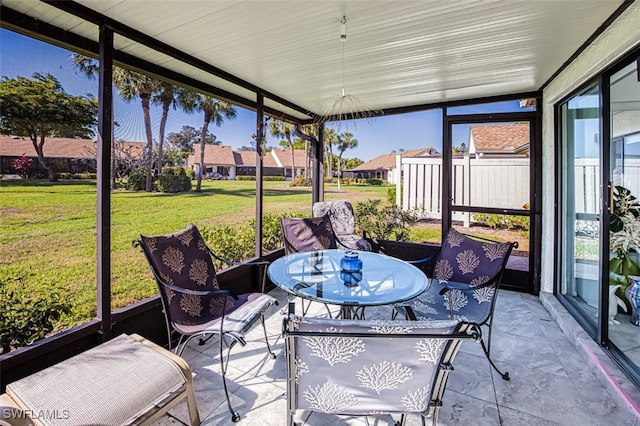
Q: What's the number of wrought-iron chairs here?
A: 4